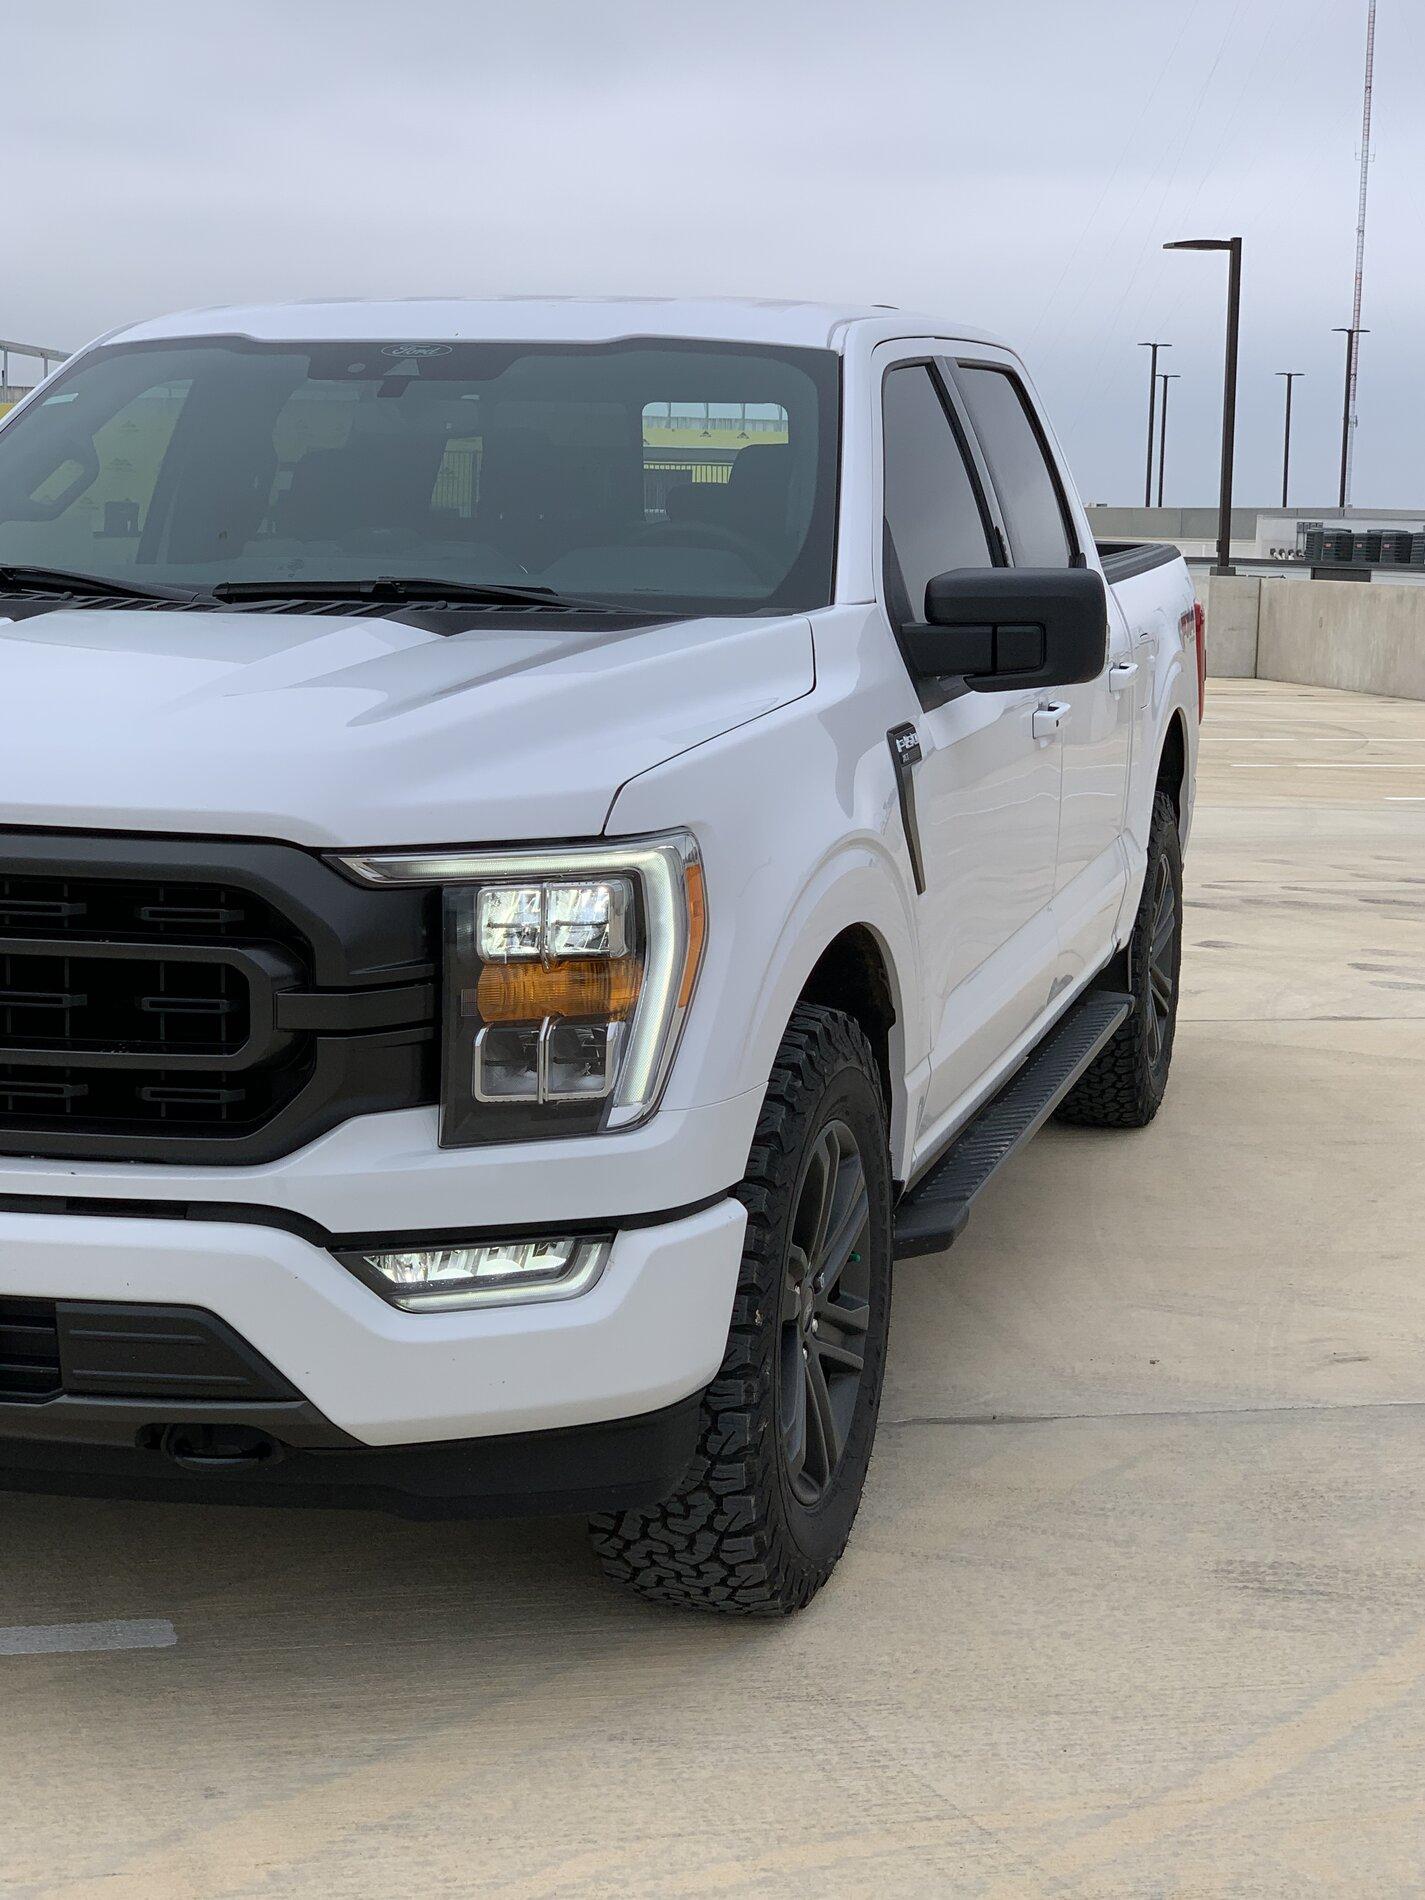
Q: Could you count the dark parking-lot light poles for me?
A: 5